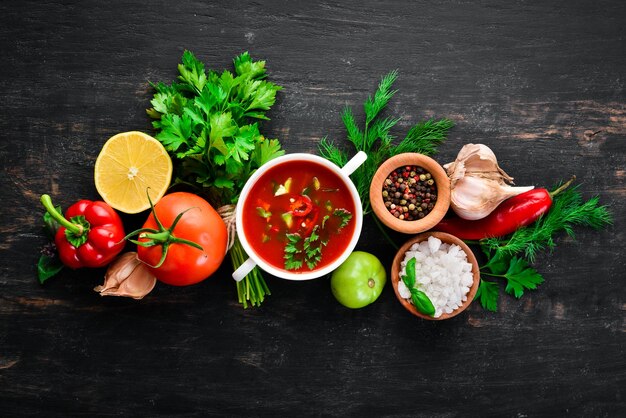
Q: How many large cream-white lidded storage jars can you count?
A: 0